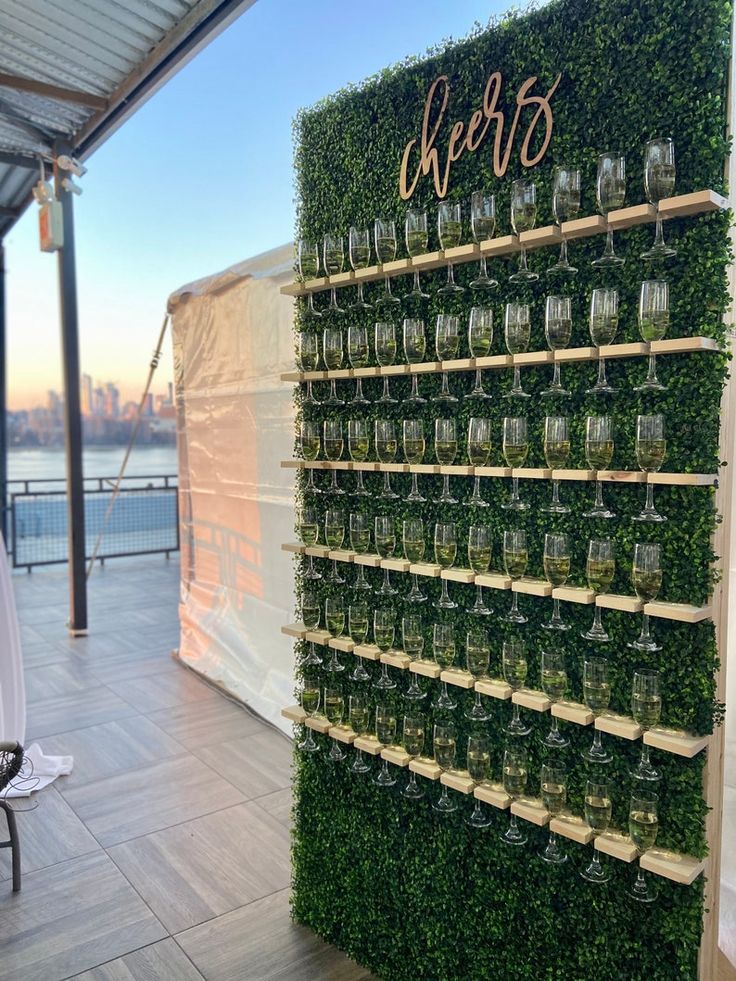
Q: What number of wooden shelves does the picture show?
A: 6